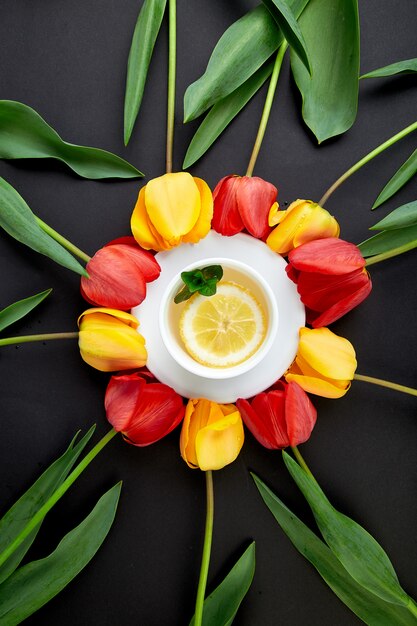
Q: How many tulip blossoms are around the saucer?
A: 10